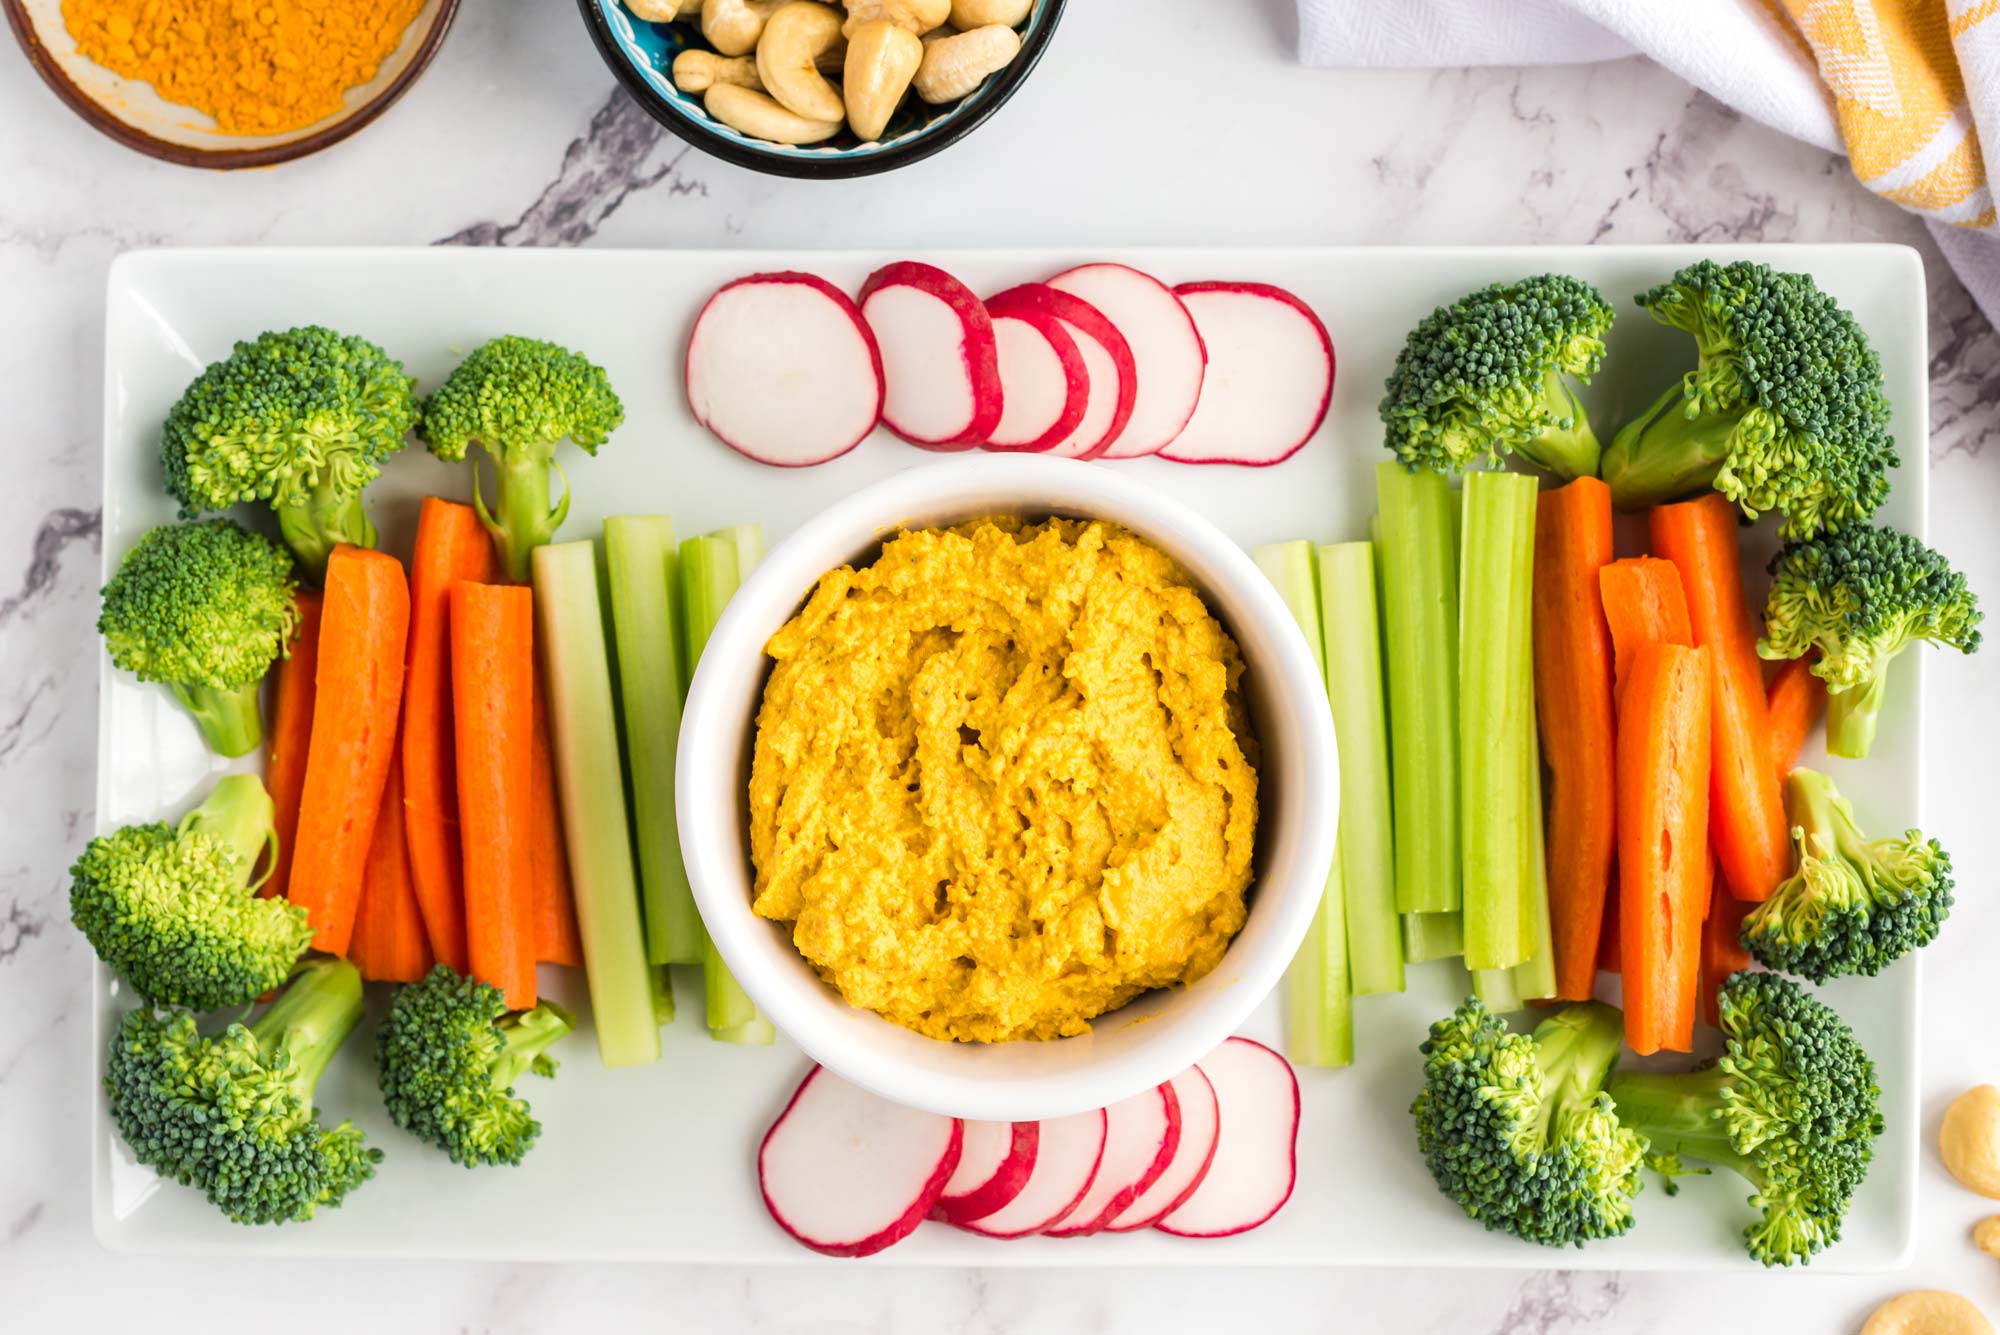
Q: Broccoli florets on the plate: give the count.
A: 12